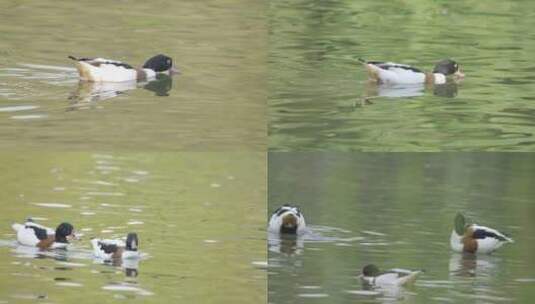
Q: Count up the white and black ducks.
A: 7